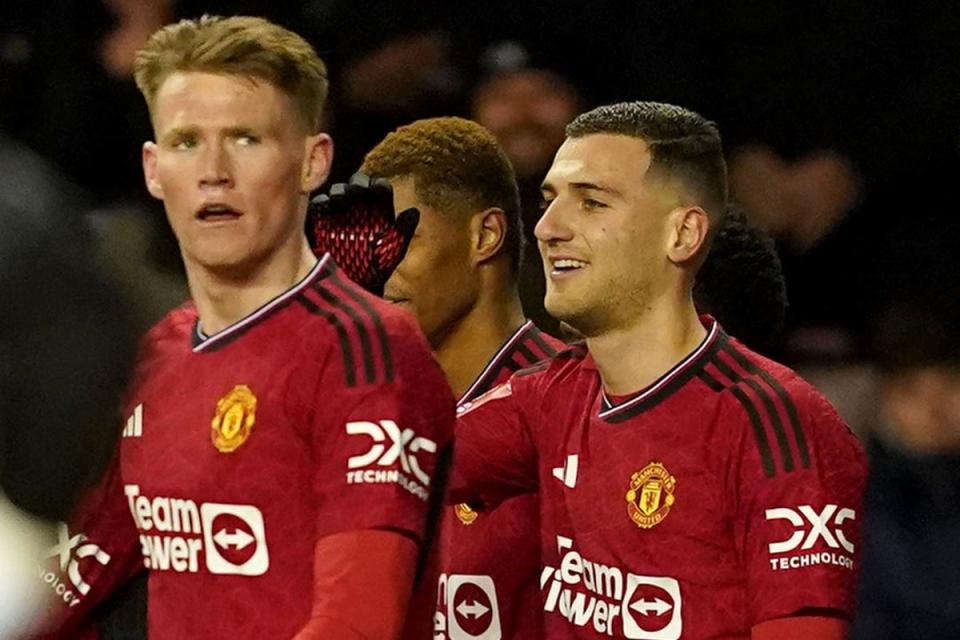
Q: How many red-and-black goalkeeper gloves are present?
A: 1